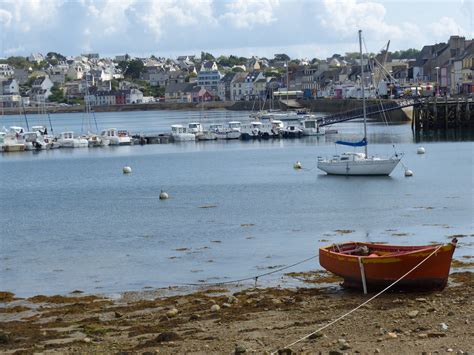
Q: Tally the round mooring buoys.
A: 5